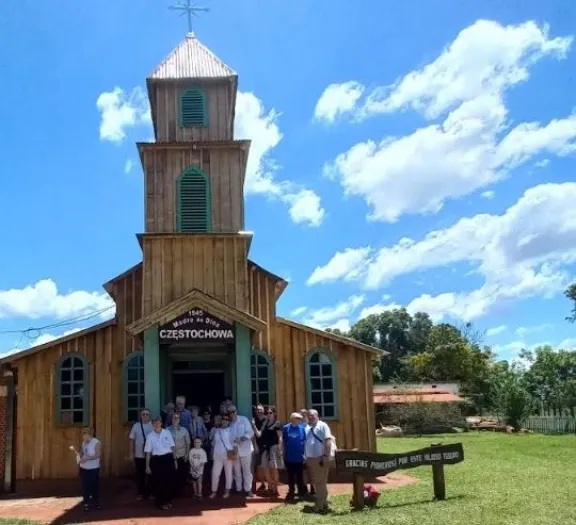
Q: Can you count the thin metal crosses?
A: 1